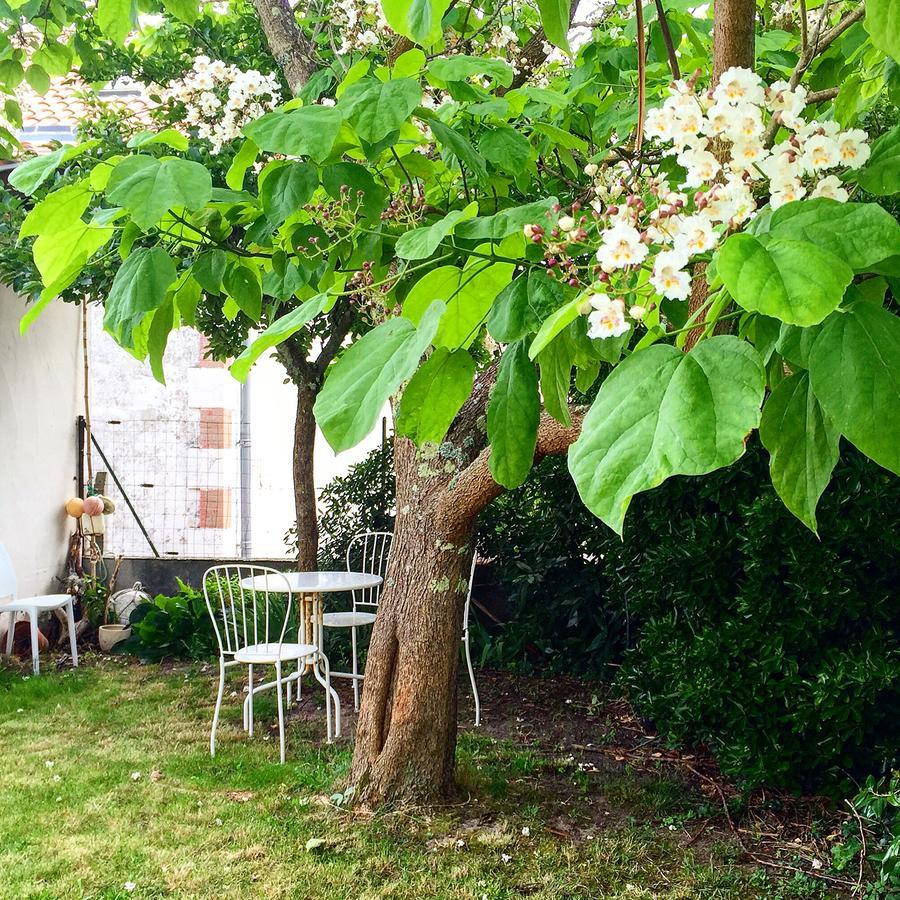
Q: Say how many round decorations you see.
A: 3